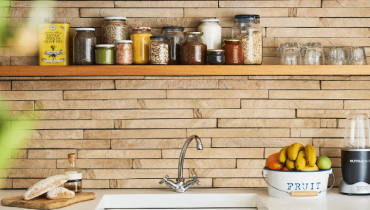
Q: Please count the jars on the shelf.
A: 12